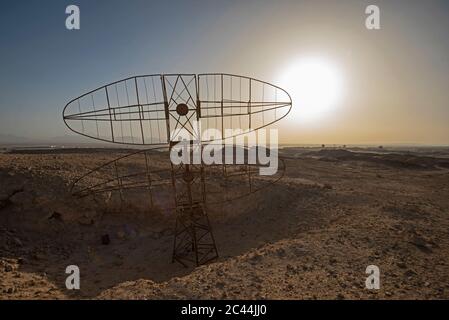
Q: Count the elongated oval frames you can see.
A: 2